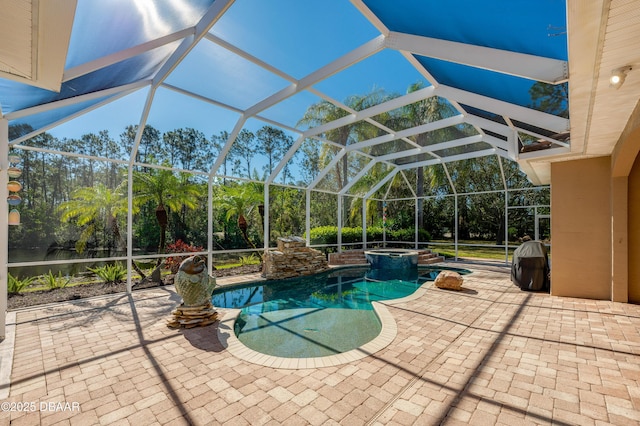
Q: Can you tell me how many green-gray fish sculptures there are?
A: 1